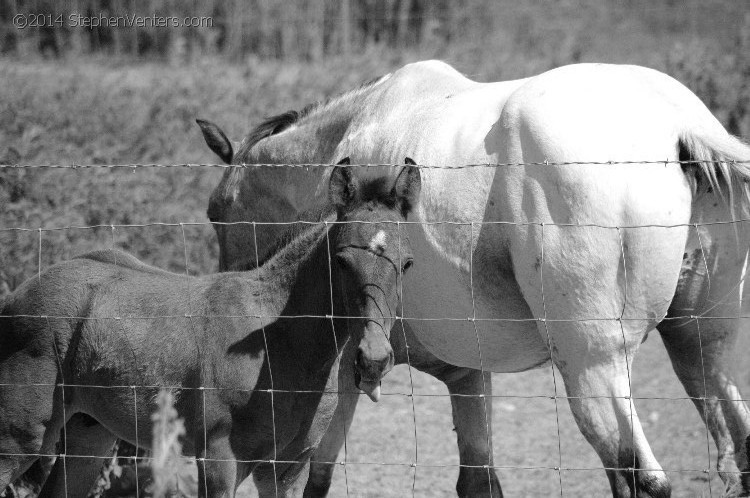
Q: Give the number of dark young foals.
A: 1